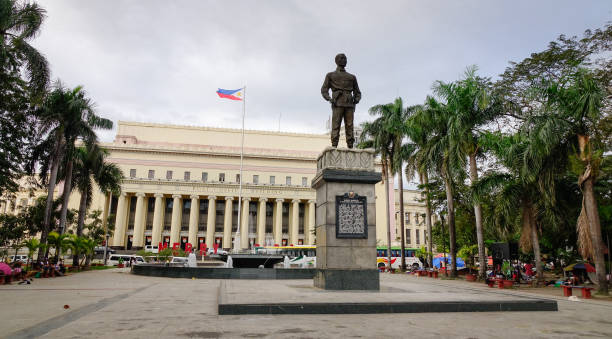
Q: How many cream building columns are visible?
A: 12